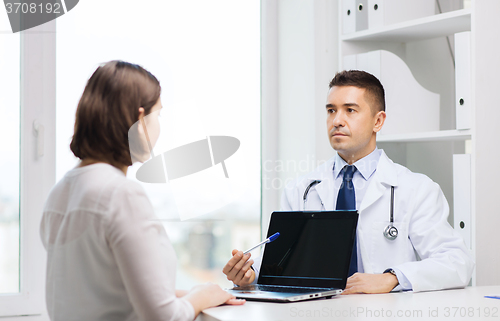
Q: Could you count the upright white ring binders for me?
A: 5